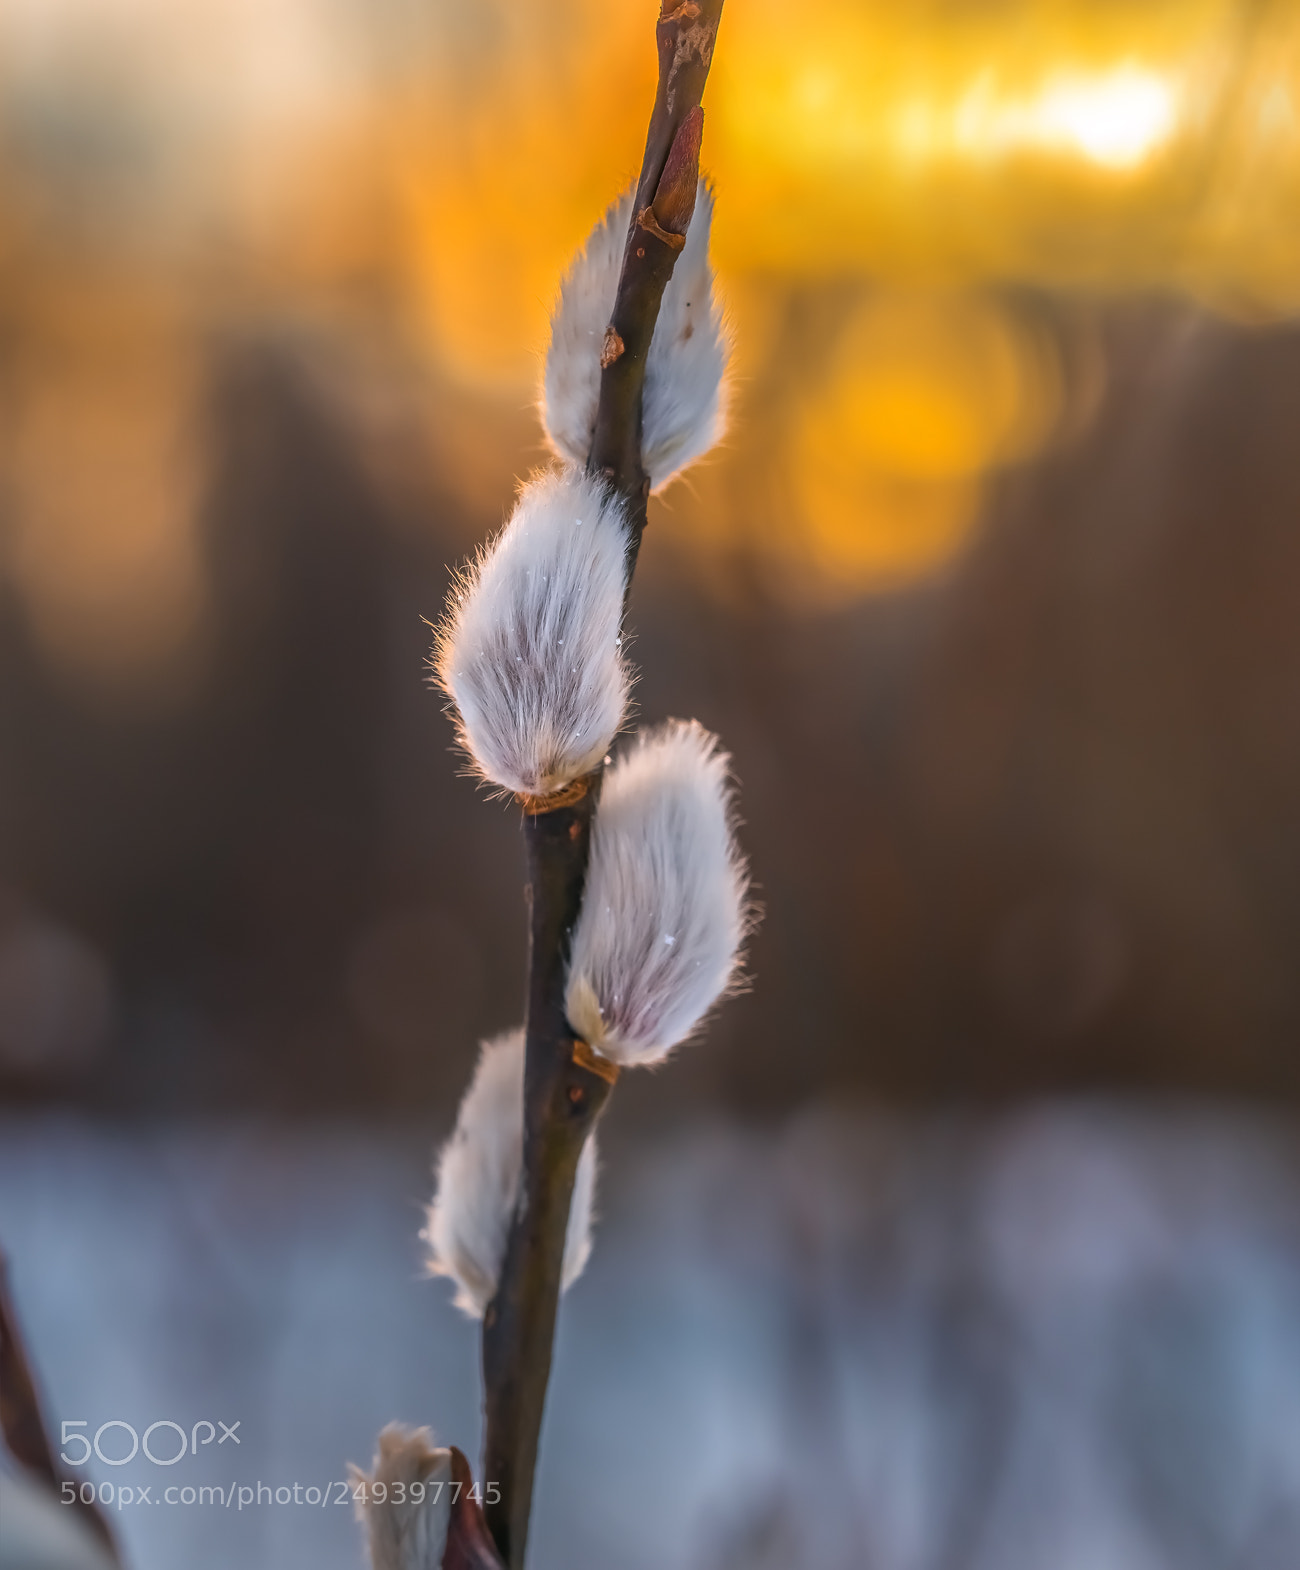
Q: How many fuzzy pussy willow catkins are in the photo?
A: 5